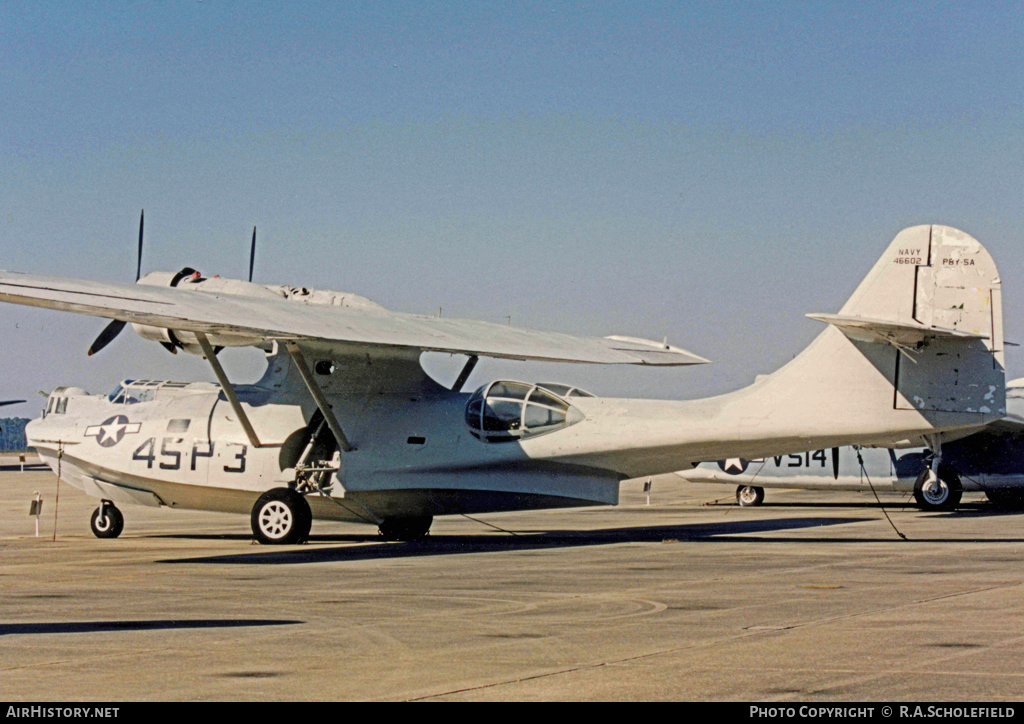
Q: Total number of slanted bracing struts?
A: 3